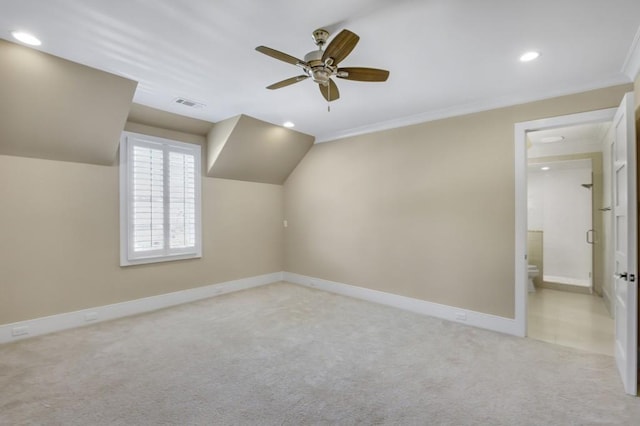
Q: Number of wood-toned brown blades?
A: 5